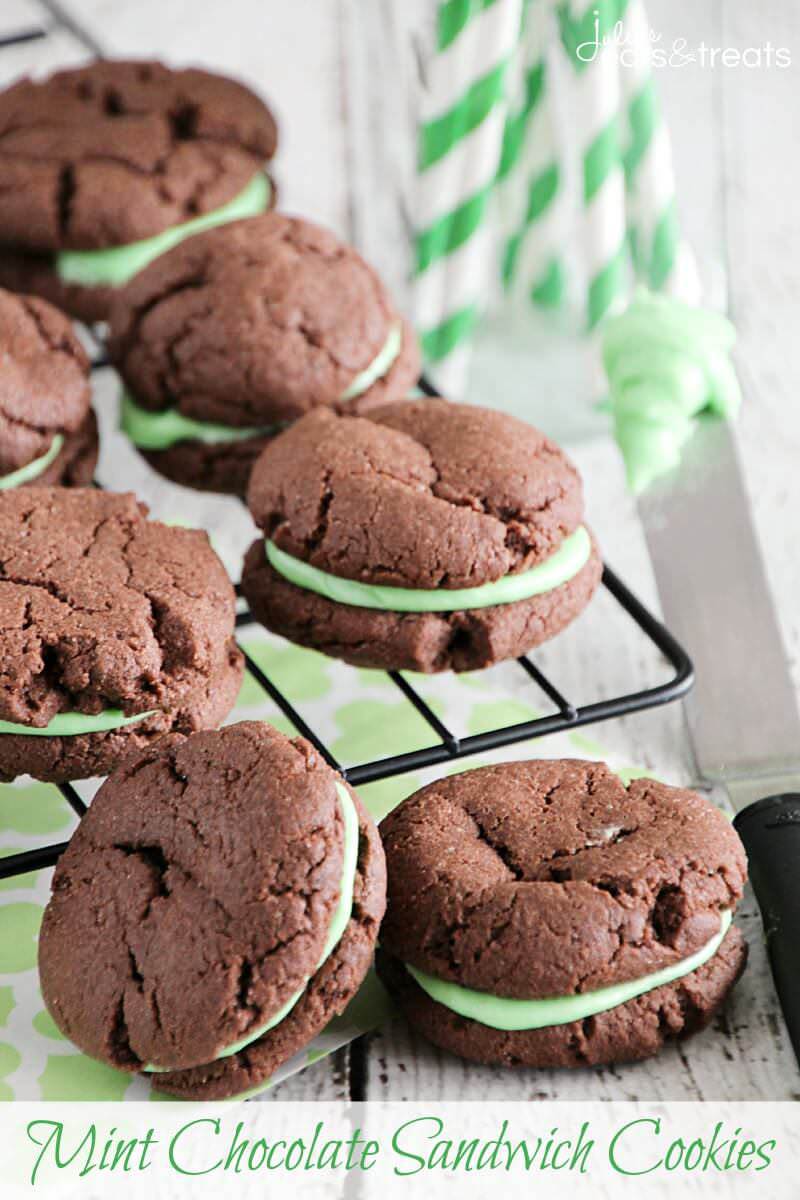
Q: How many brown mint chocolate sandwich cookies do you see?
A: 7